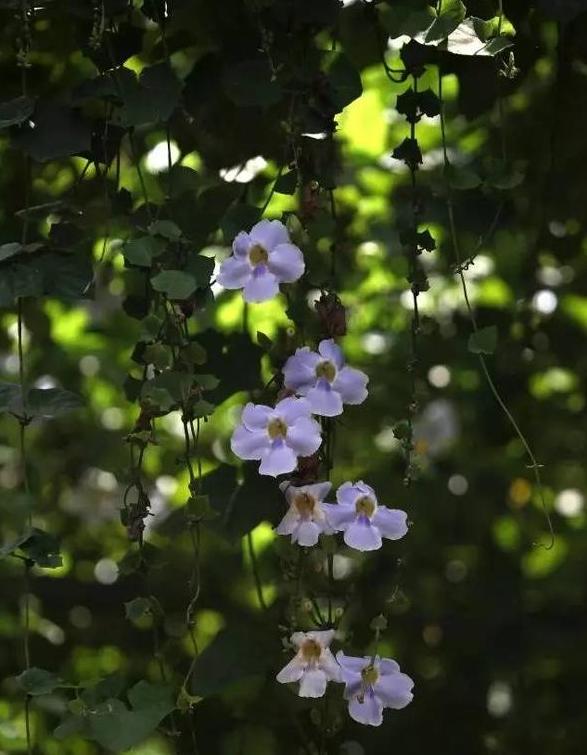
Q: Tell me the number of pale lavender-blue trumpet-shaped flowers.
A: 7